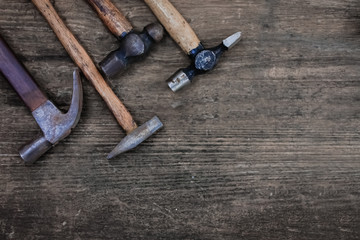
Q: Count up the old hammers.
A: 4